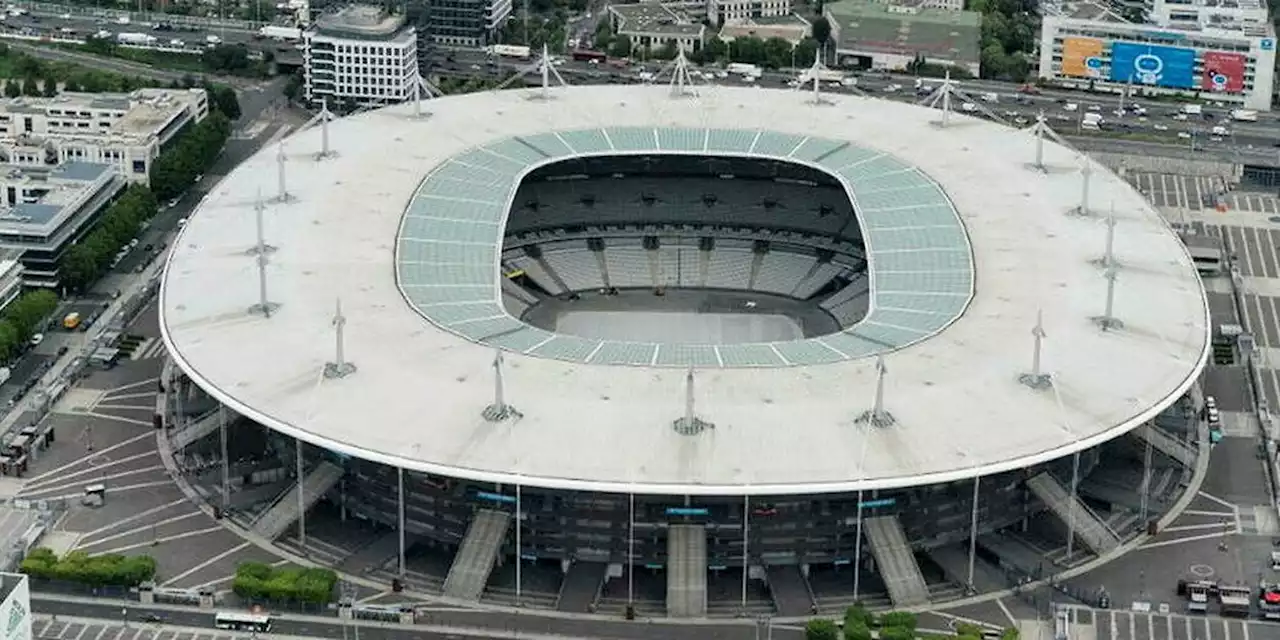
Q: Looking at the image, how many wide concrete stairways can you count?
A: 7